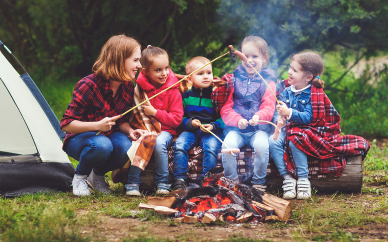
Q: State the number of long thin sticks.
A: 4